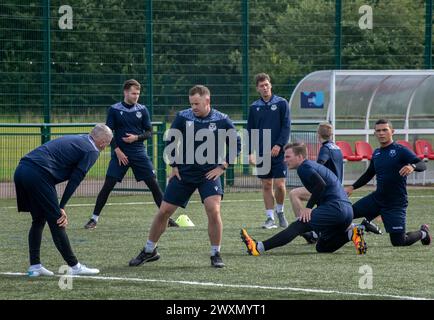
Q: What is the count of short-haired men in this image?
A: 7